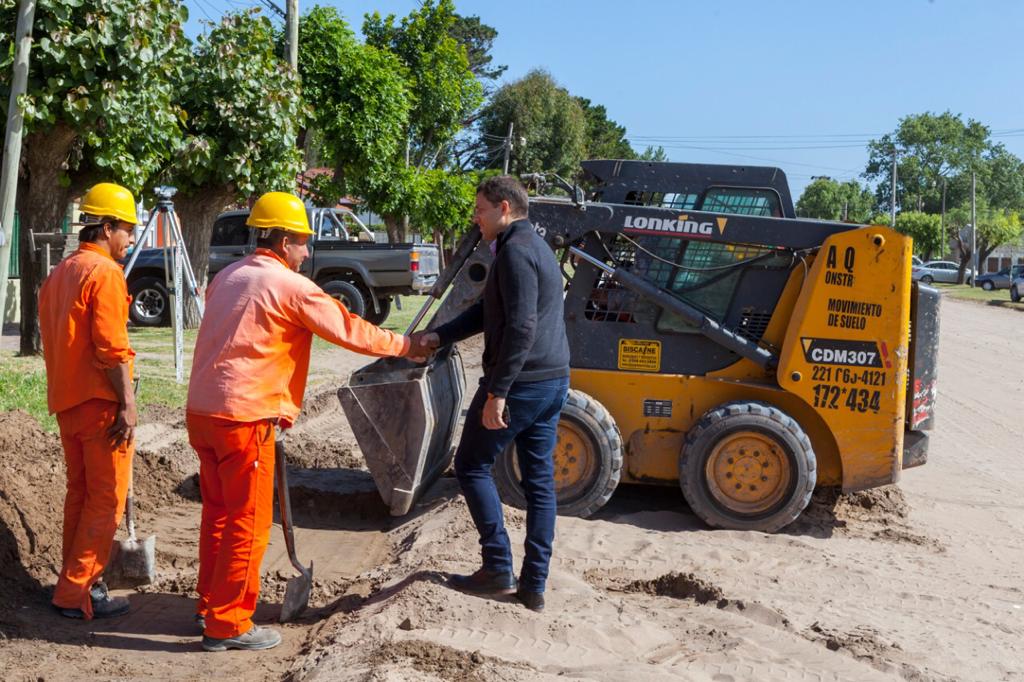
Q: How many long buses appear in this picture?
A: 0